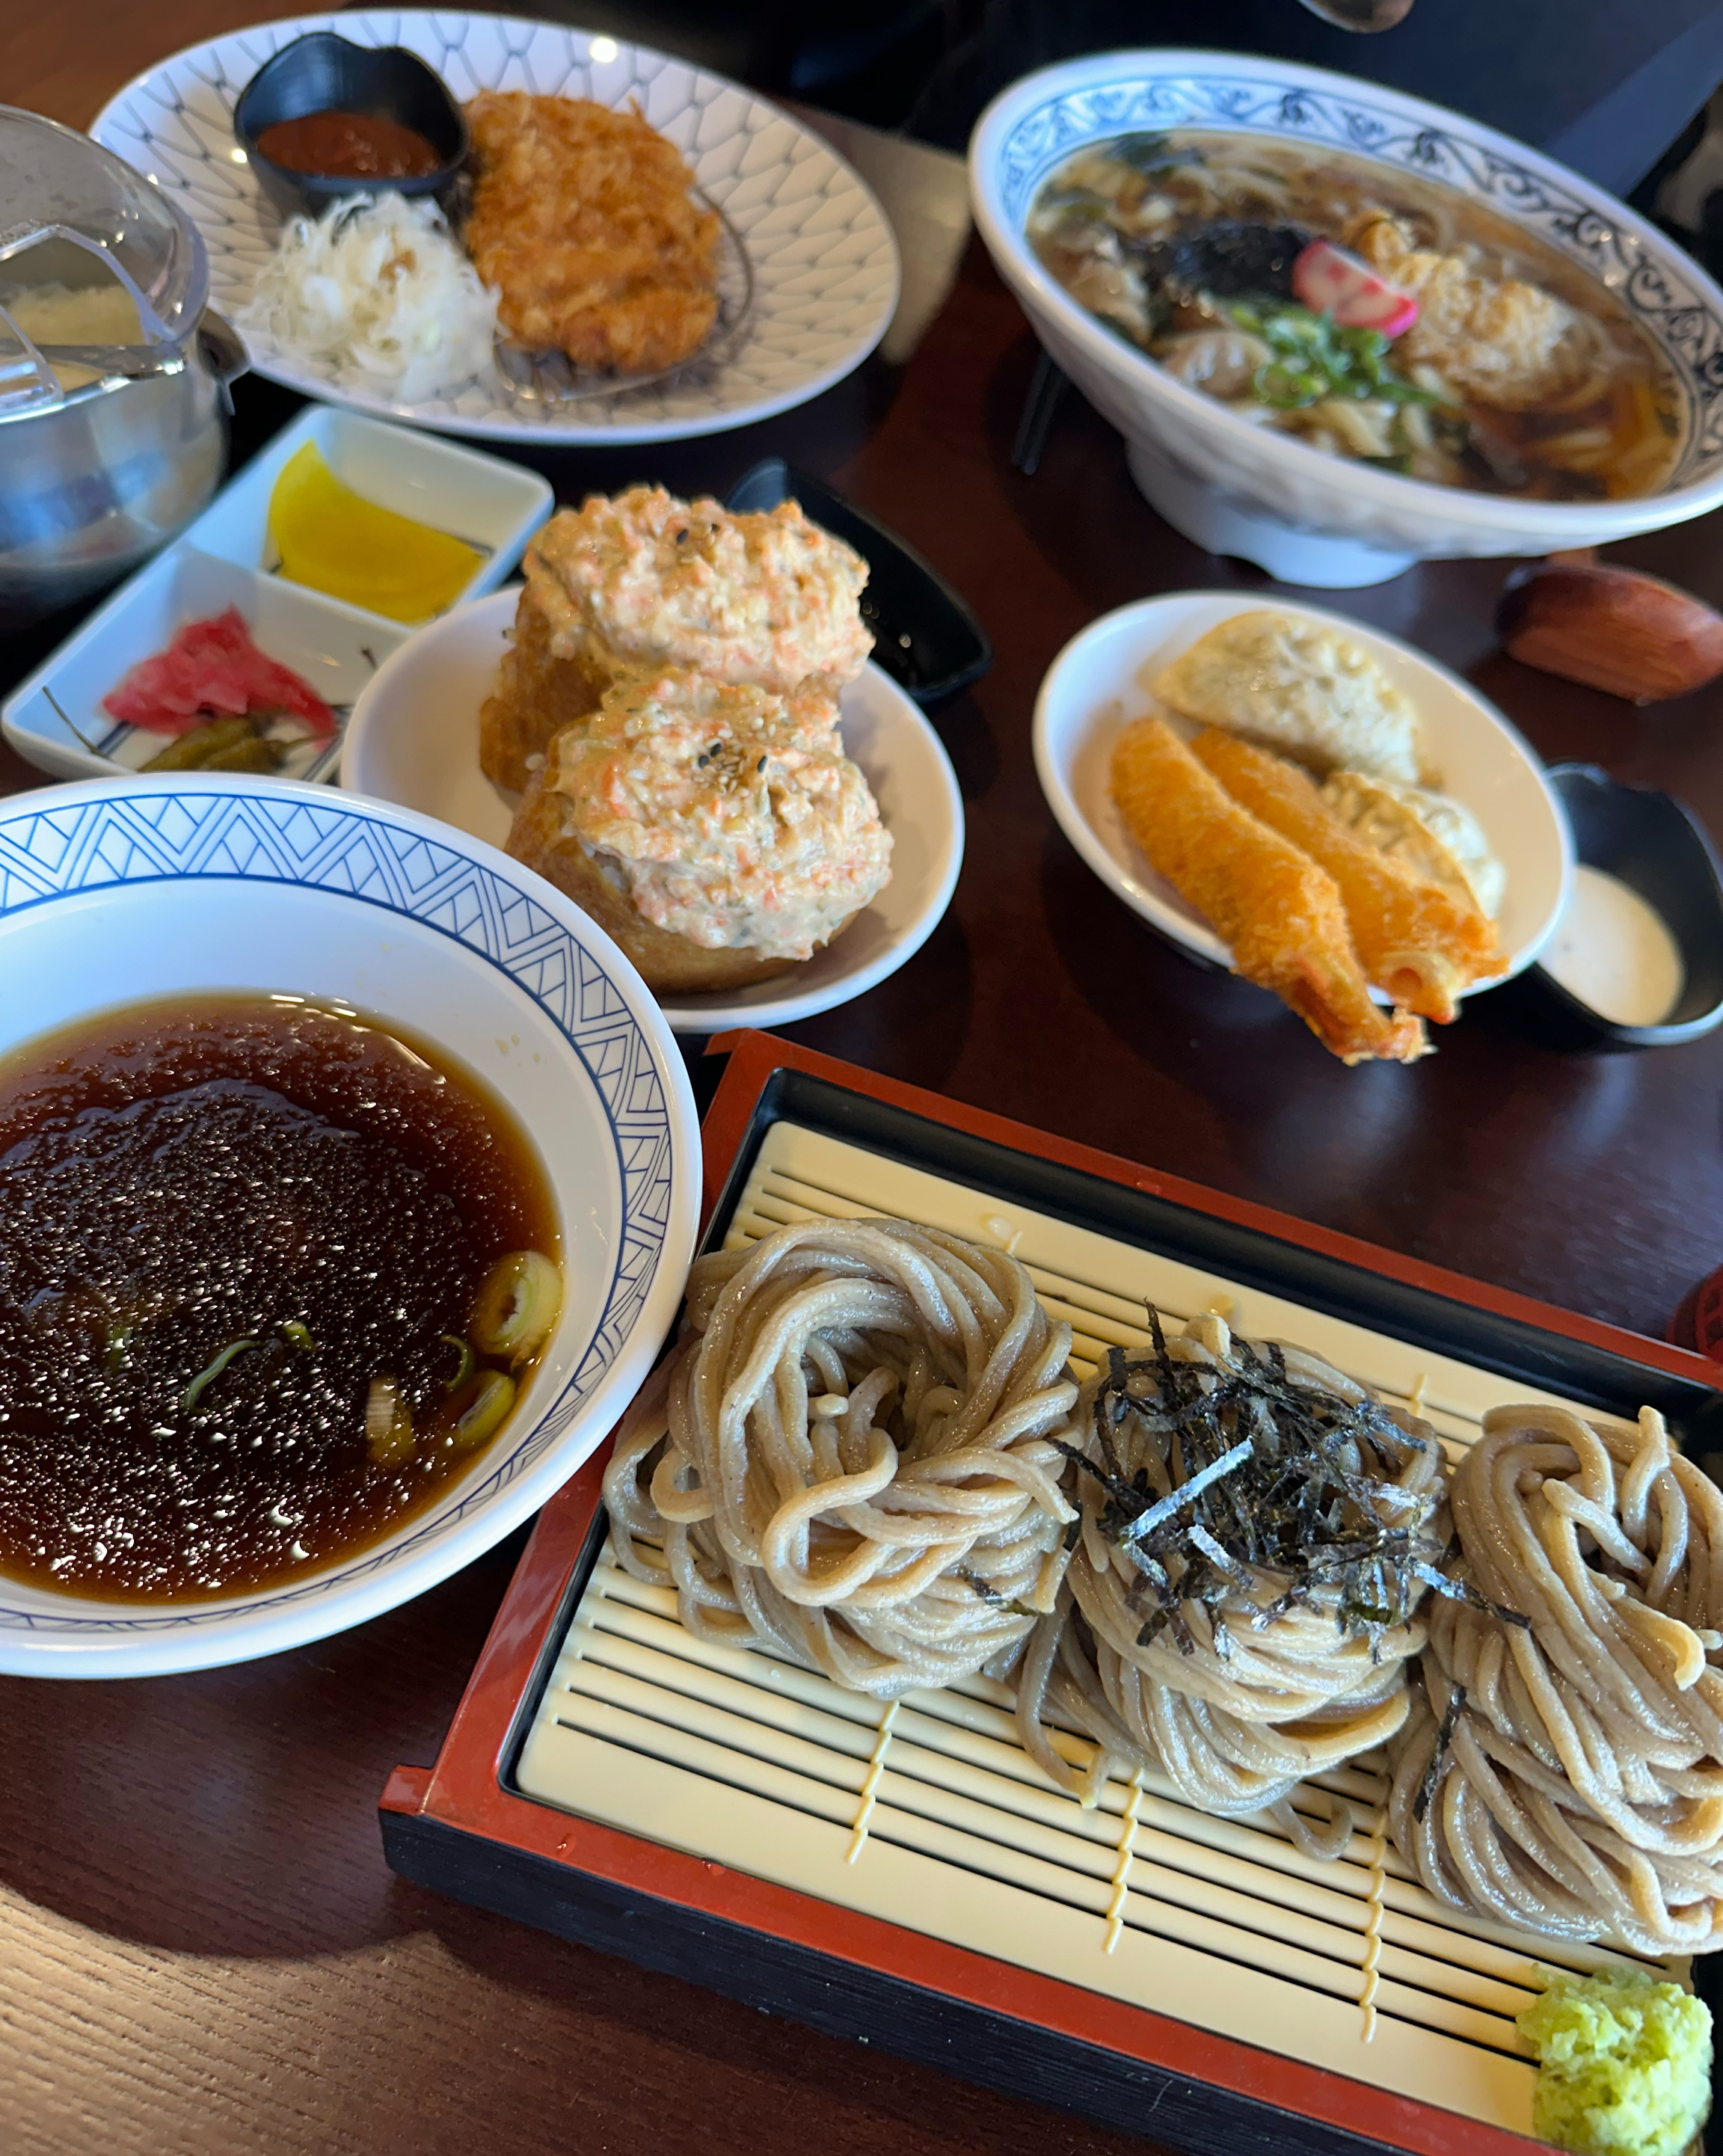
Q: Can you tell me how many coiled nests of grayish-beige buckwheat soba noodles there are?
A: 3